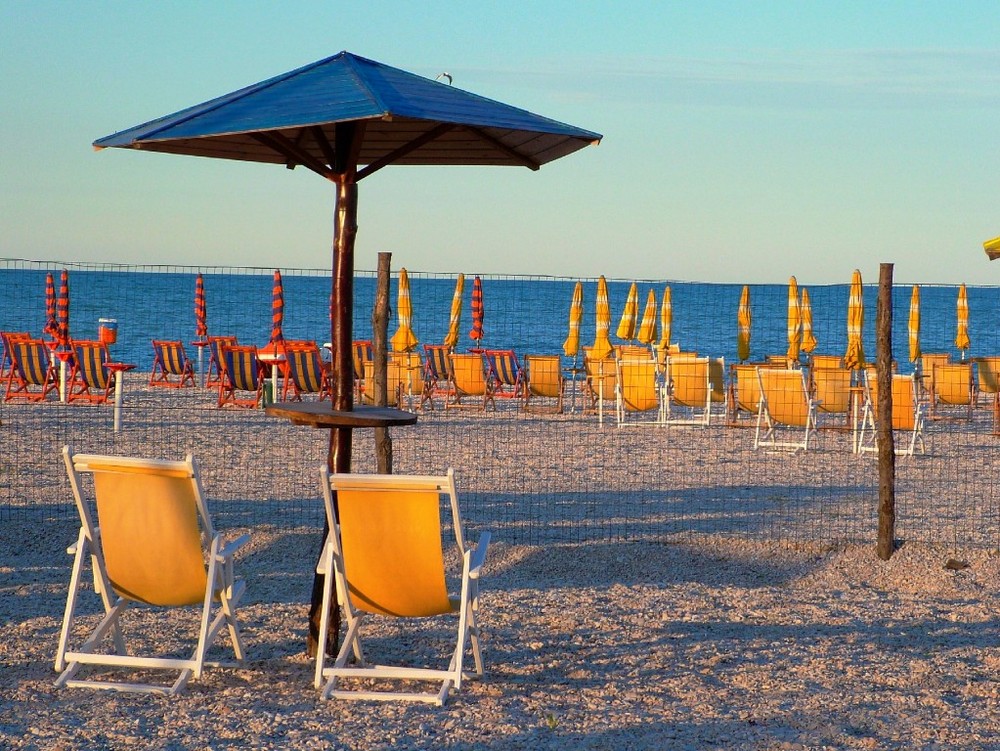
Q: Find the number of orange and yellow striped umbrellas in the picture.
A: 13